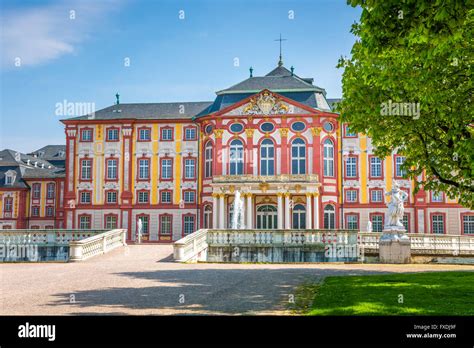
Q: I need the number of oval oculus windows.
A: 5